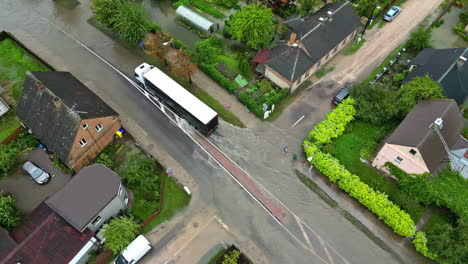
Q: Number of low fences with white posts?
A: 1